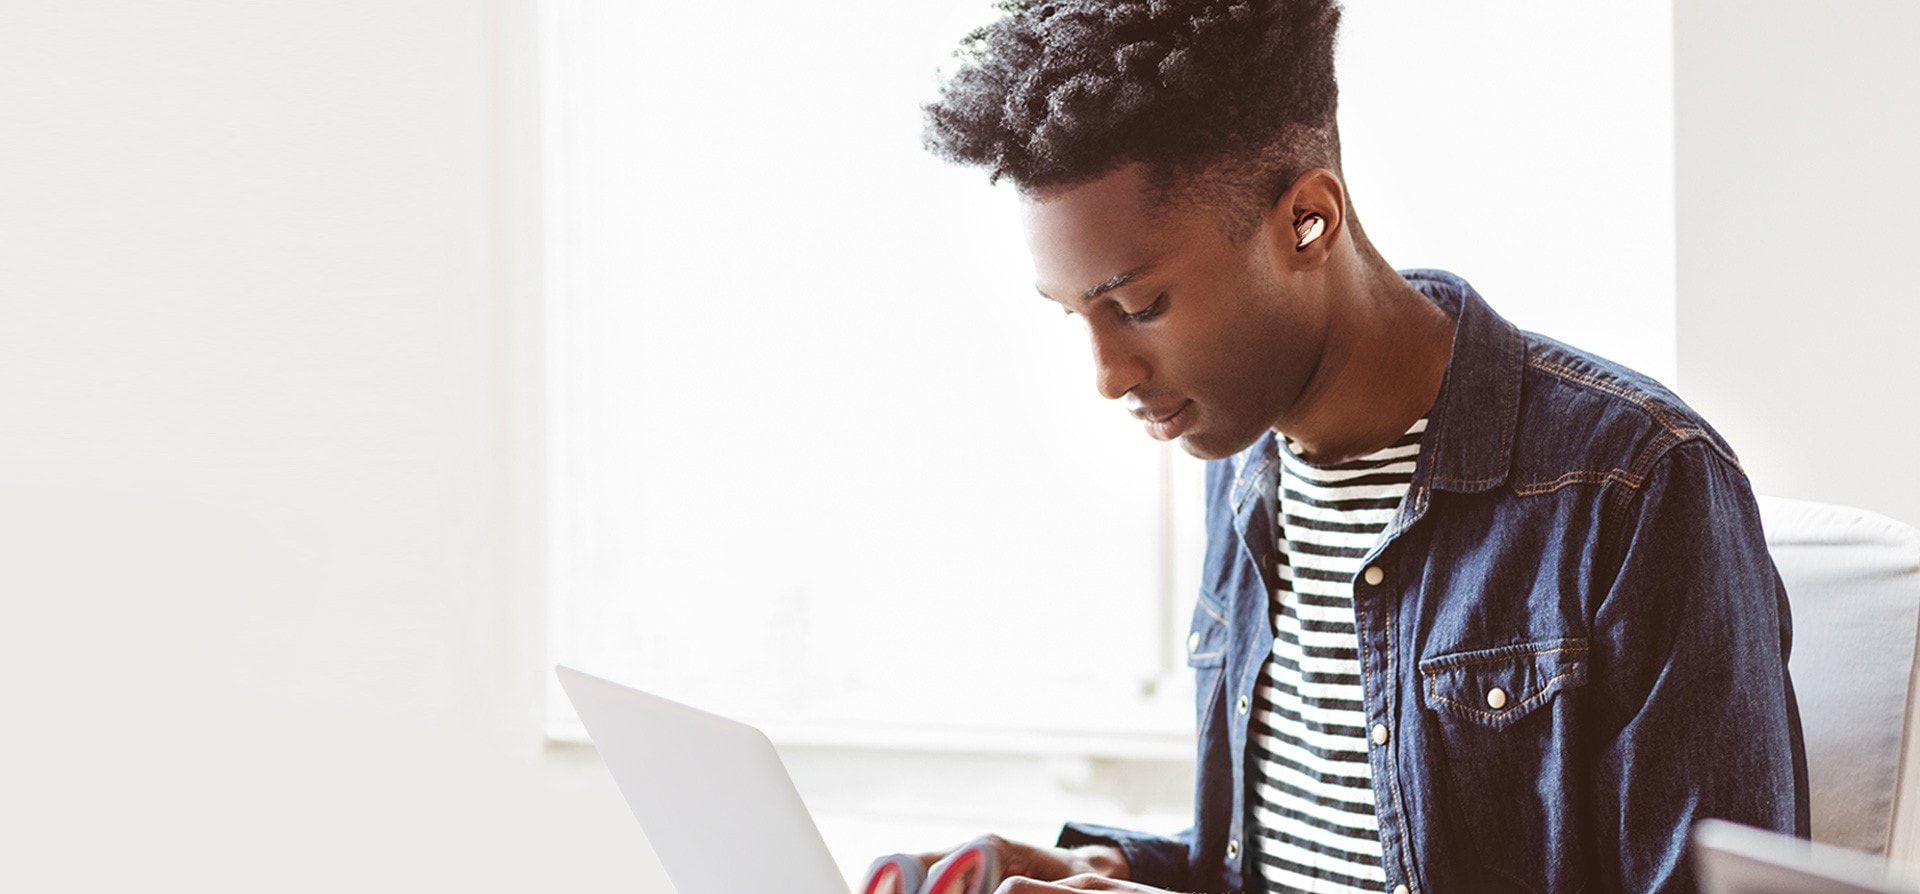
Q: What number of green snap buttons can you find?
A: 0